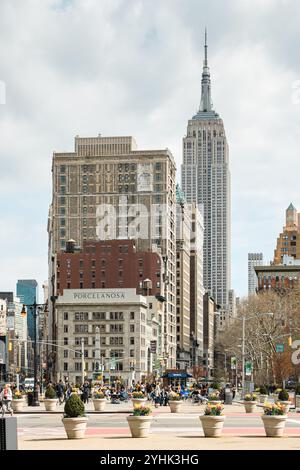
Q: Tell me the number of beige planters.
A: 12